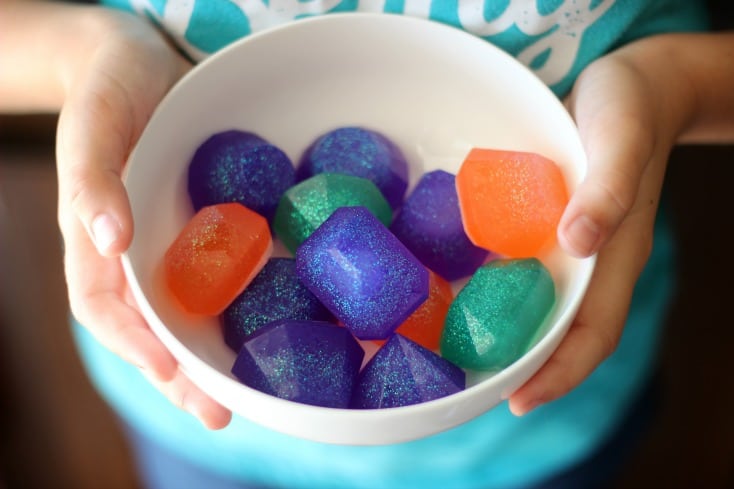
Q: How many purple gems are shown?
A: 7